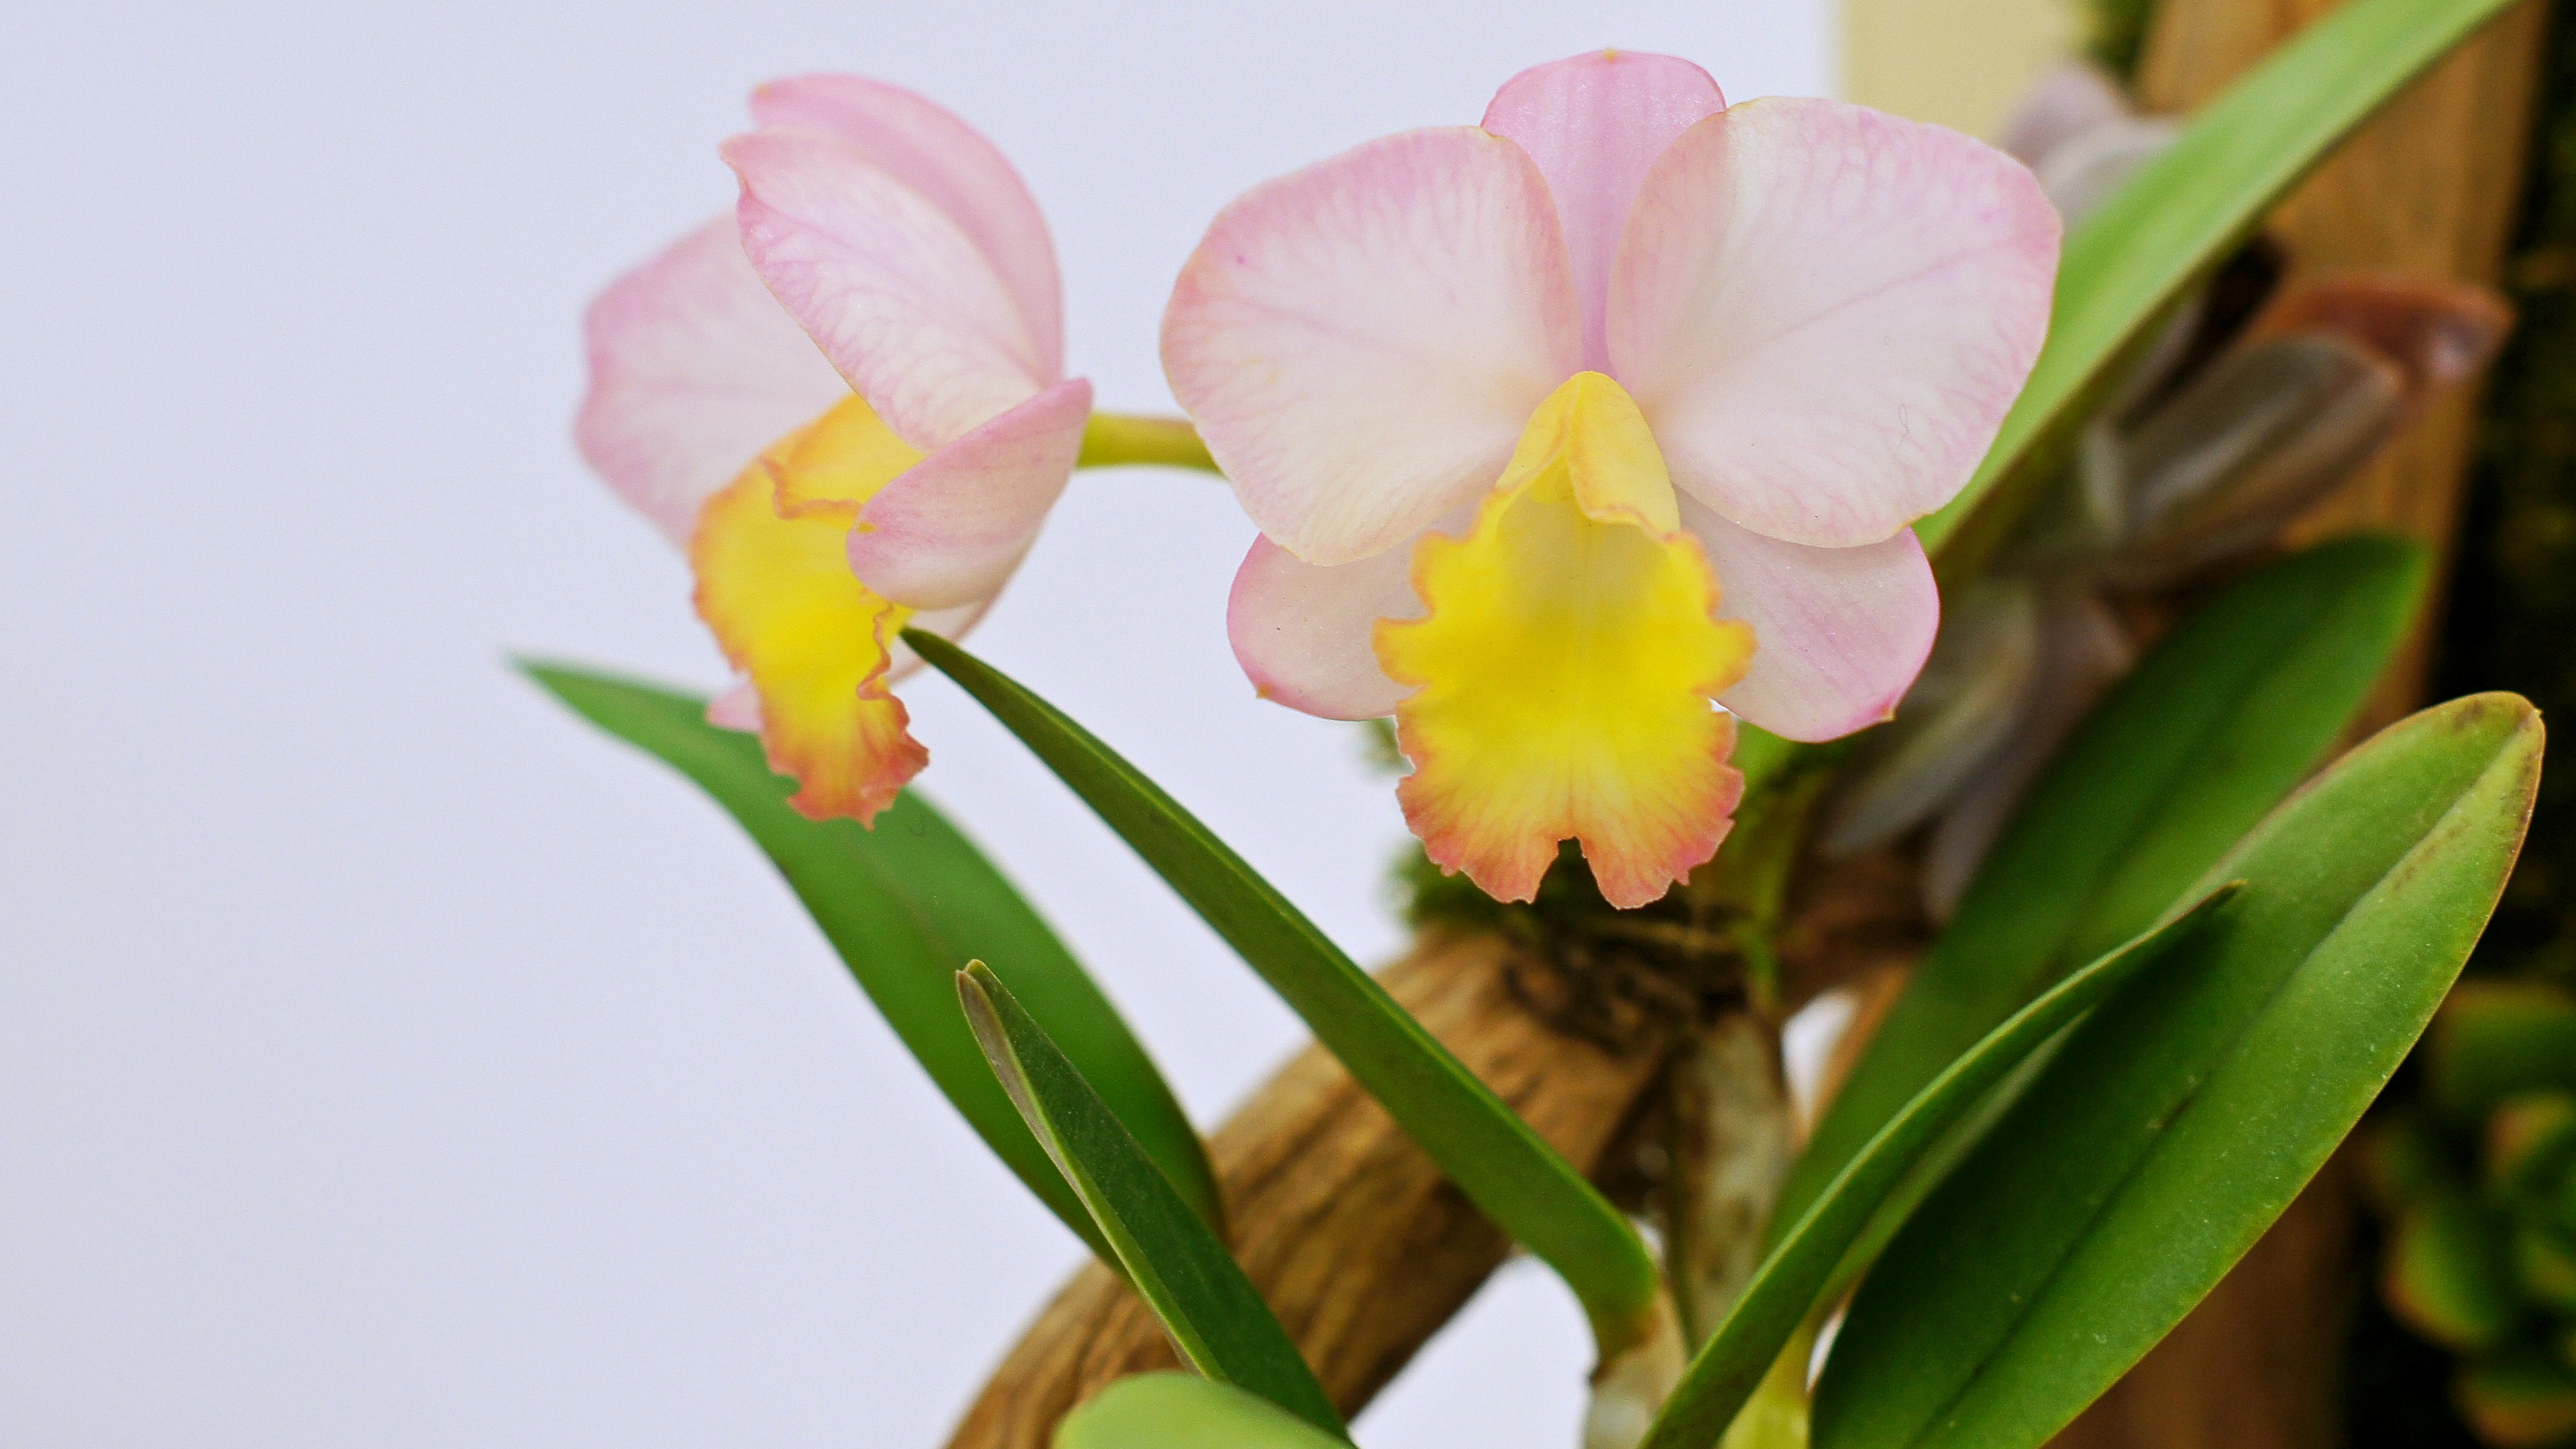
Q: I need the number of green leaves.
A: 8